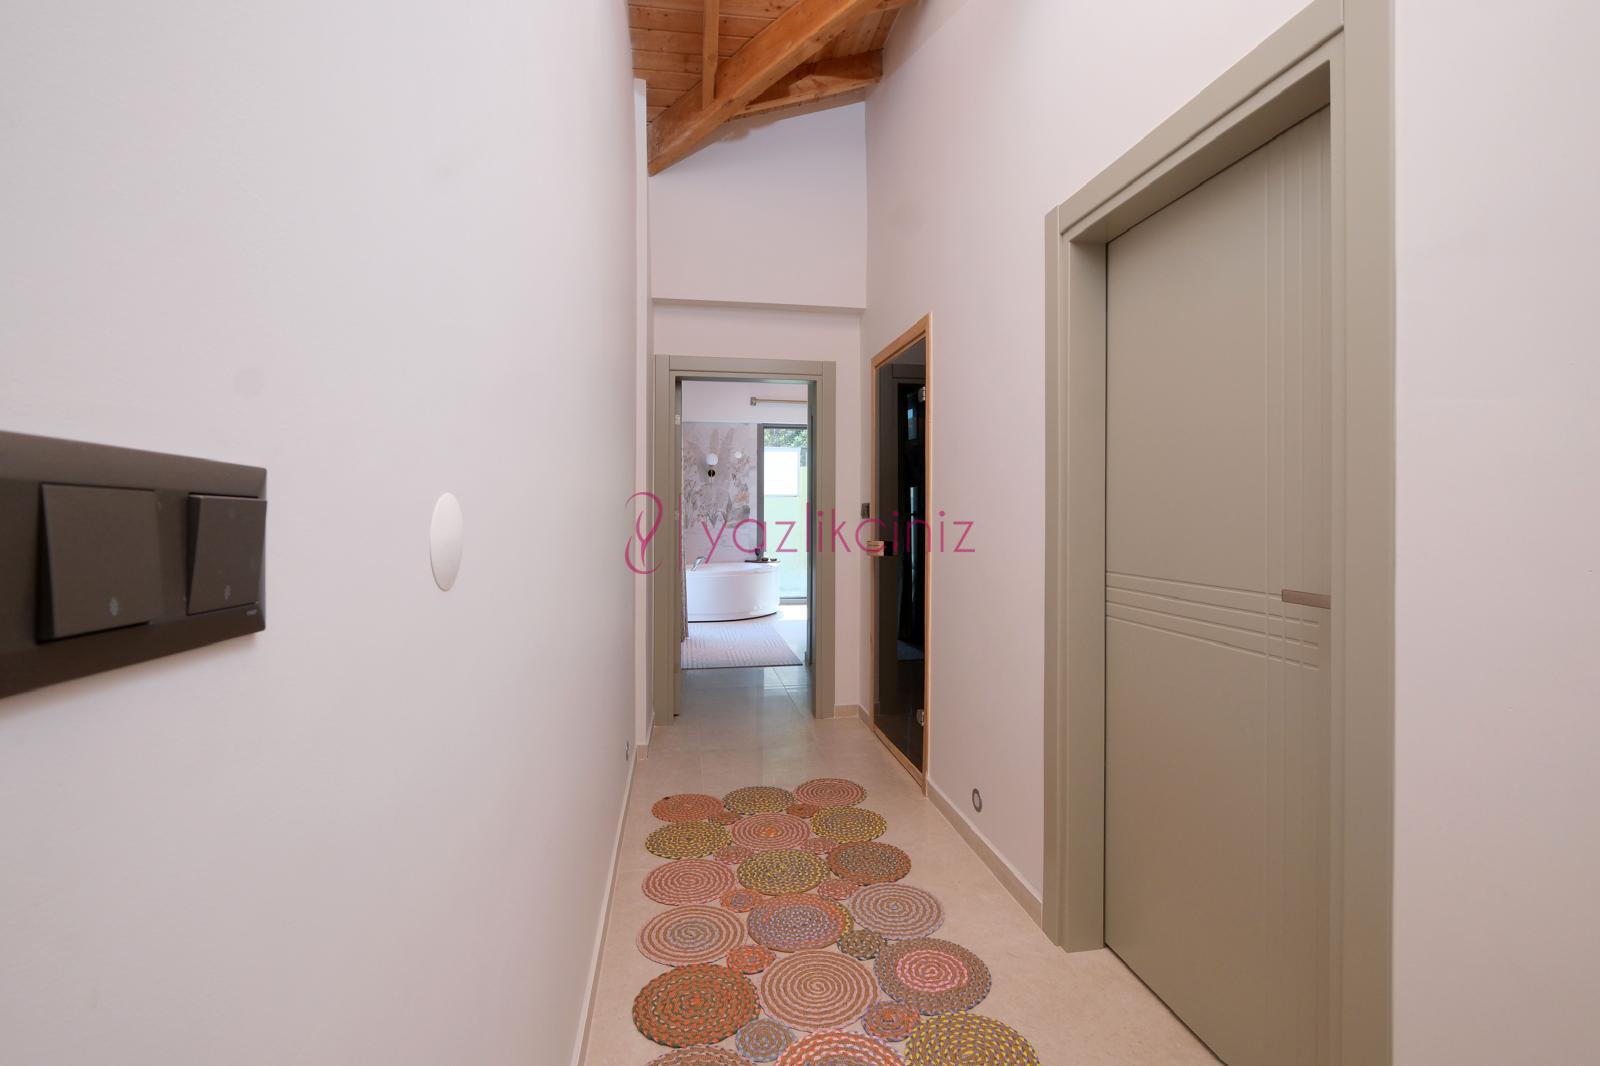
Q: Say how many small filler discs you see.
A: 10